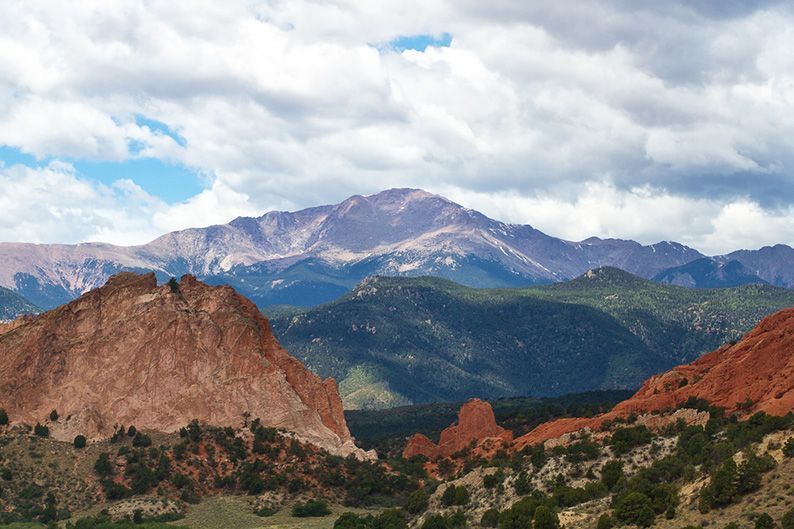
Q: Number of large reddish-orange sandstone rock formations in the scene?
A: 3